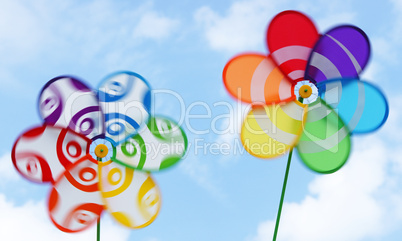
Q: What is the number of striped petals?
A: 6